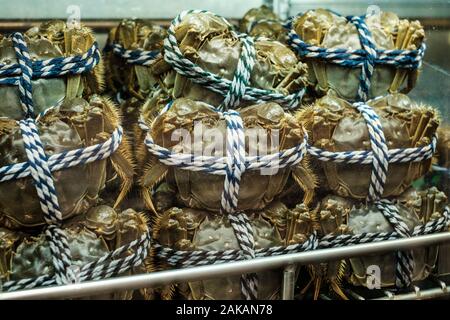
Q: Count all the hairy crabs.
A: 11